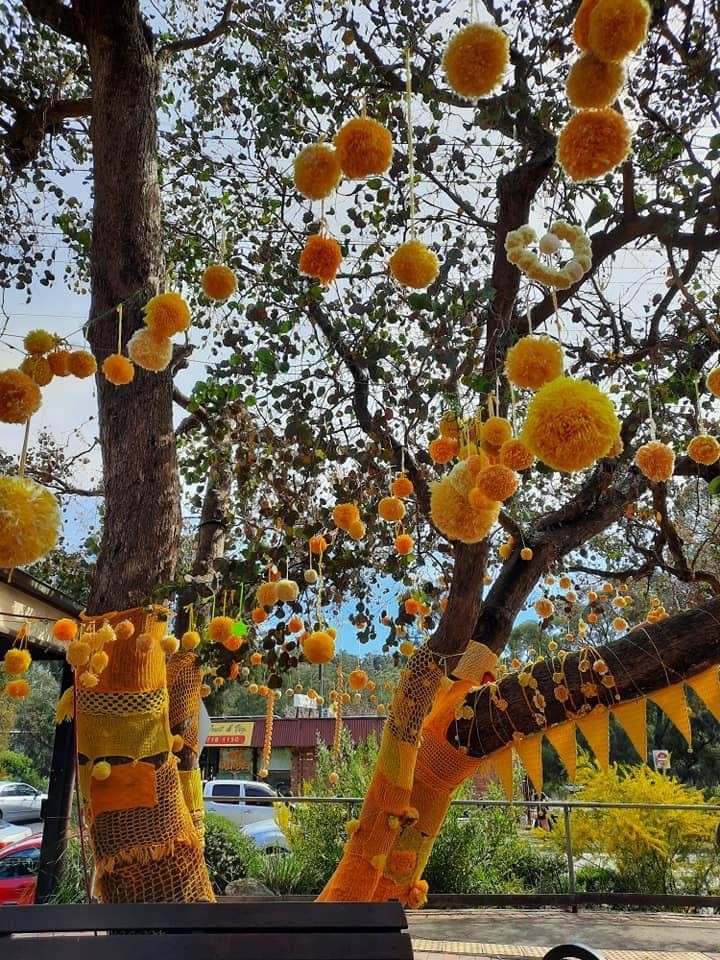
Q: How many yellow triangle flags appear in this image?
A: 7